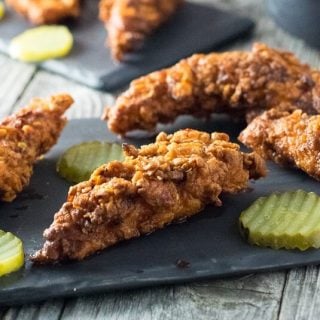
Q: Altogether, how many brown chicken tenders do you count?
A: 6